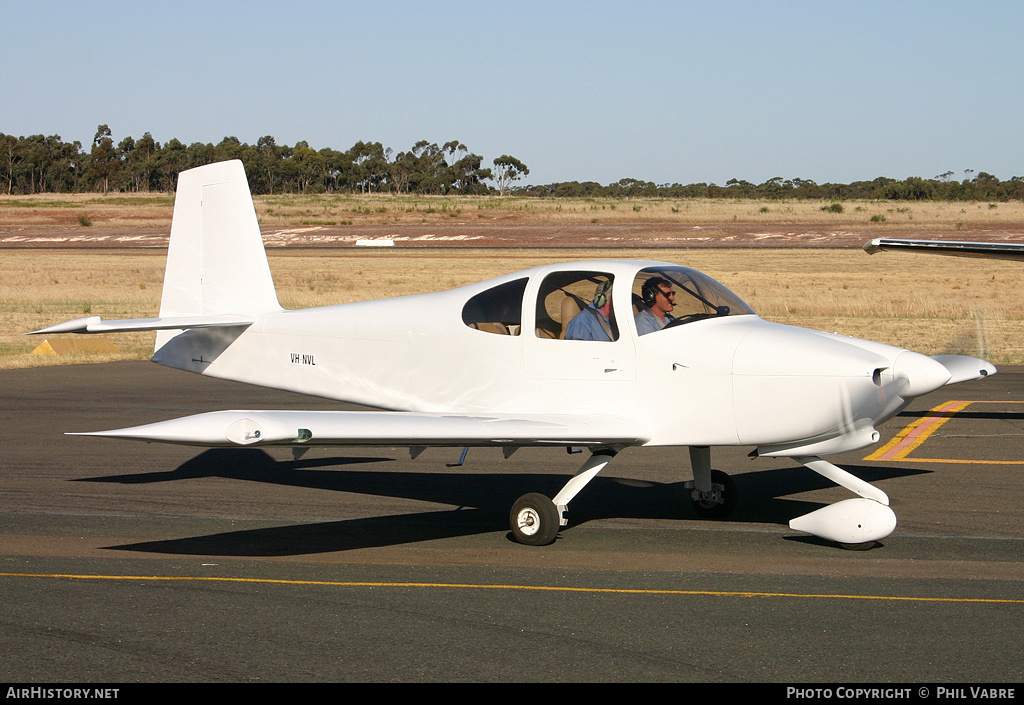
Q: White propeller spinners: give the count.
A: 1